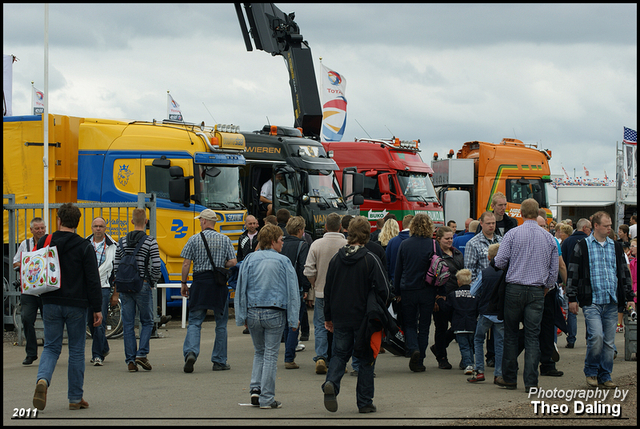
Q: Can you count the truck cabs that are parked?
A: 4